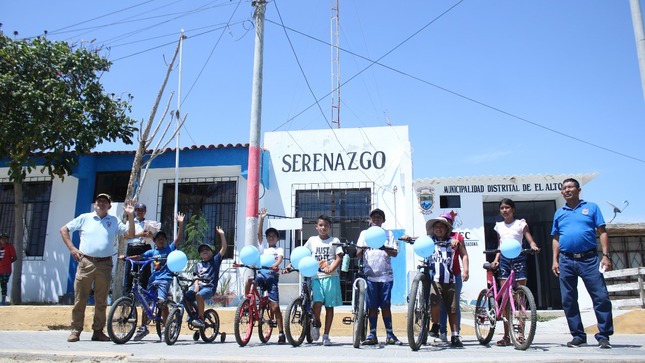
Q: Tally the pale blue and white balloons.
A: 8